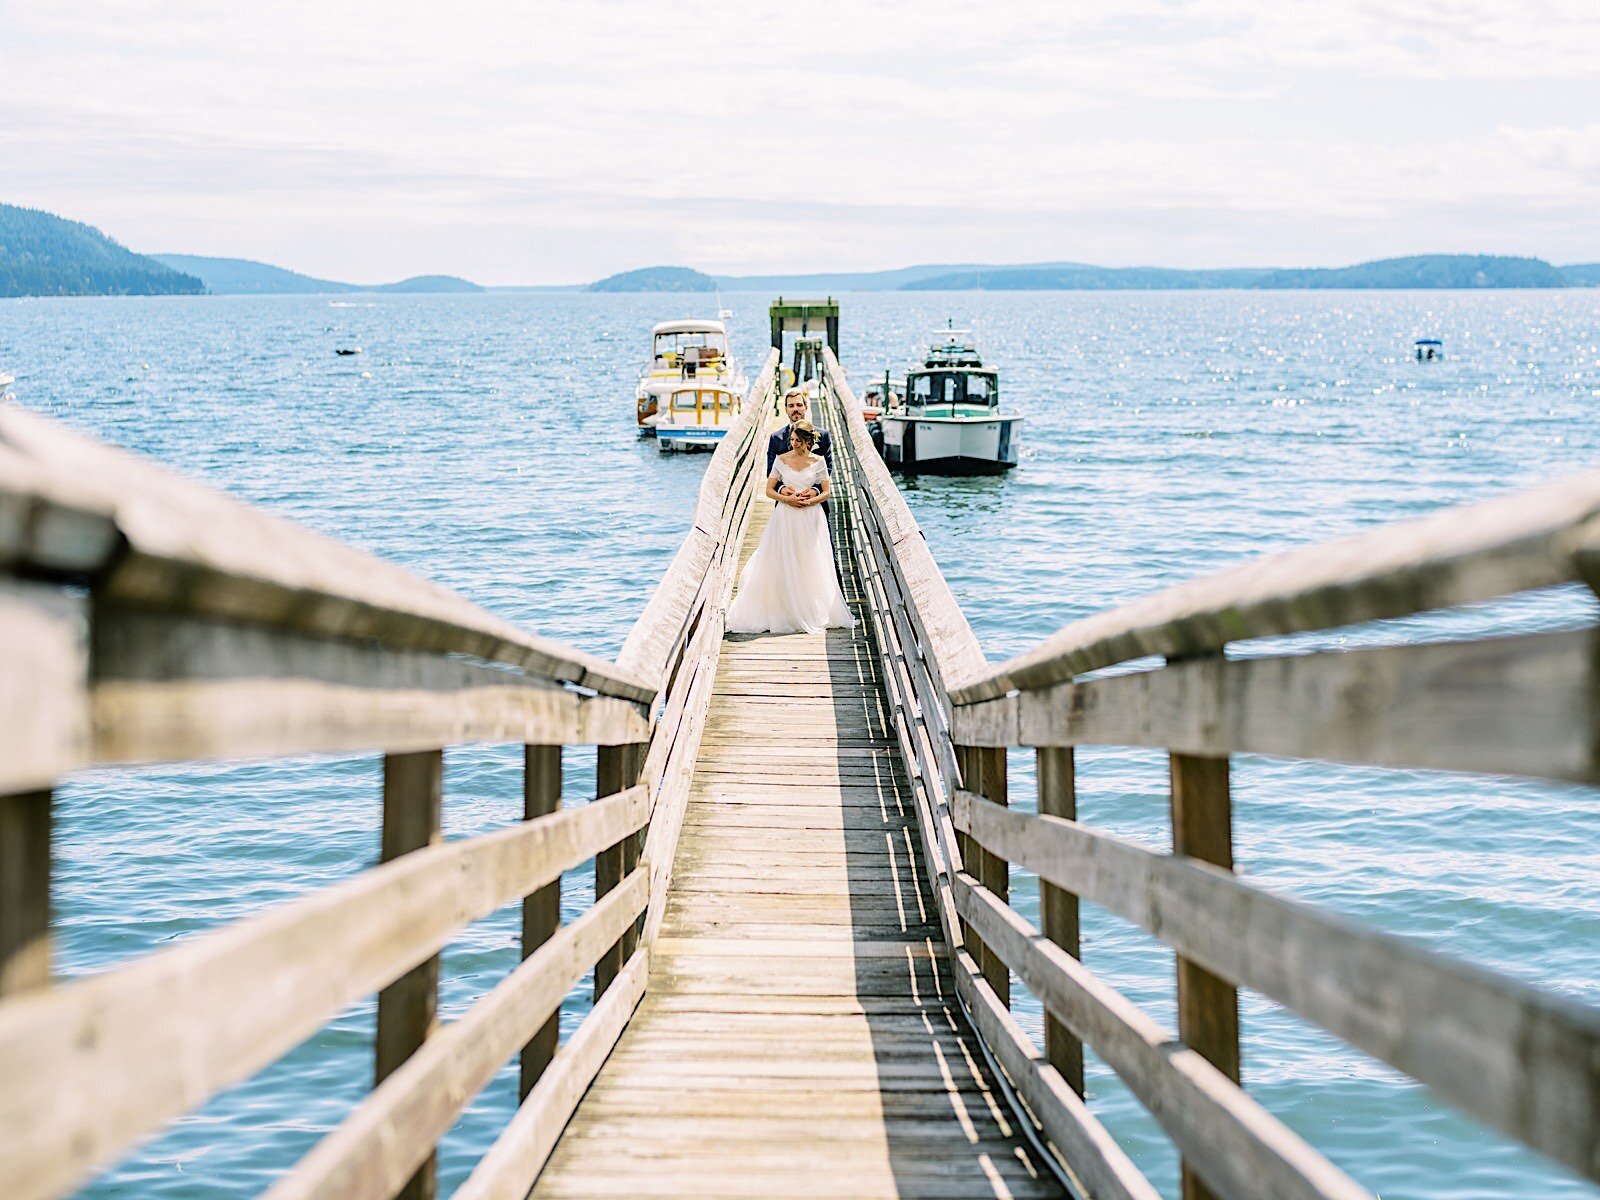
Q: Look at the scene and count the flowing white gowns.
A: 1